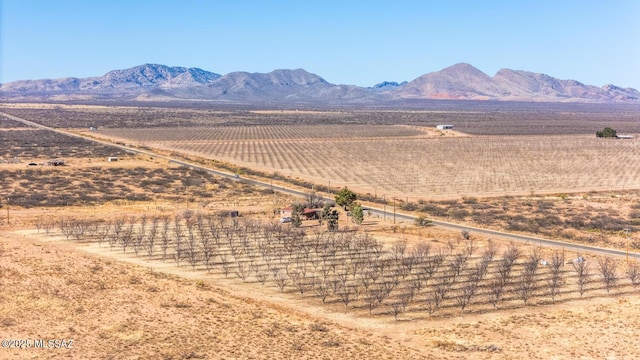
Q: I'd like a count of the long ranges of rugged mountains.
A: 1